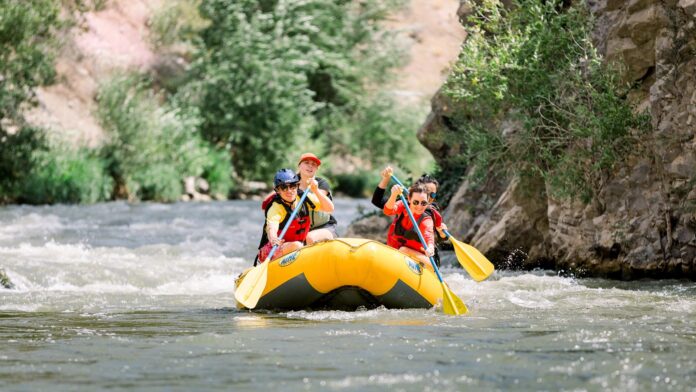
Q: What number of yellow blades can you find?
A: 3